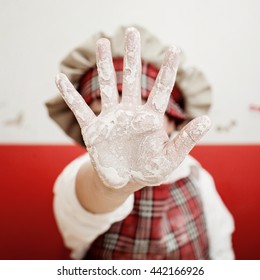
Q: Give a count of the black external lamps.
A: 0